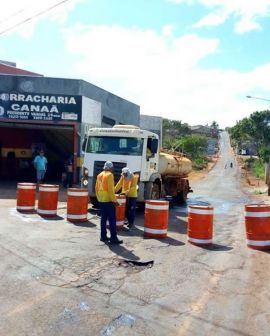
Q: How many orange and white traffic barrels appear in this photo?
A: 7